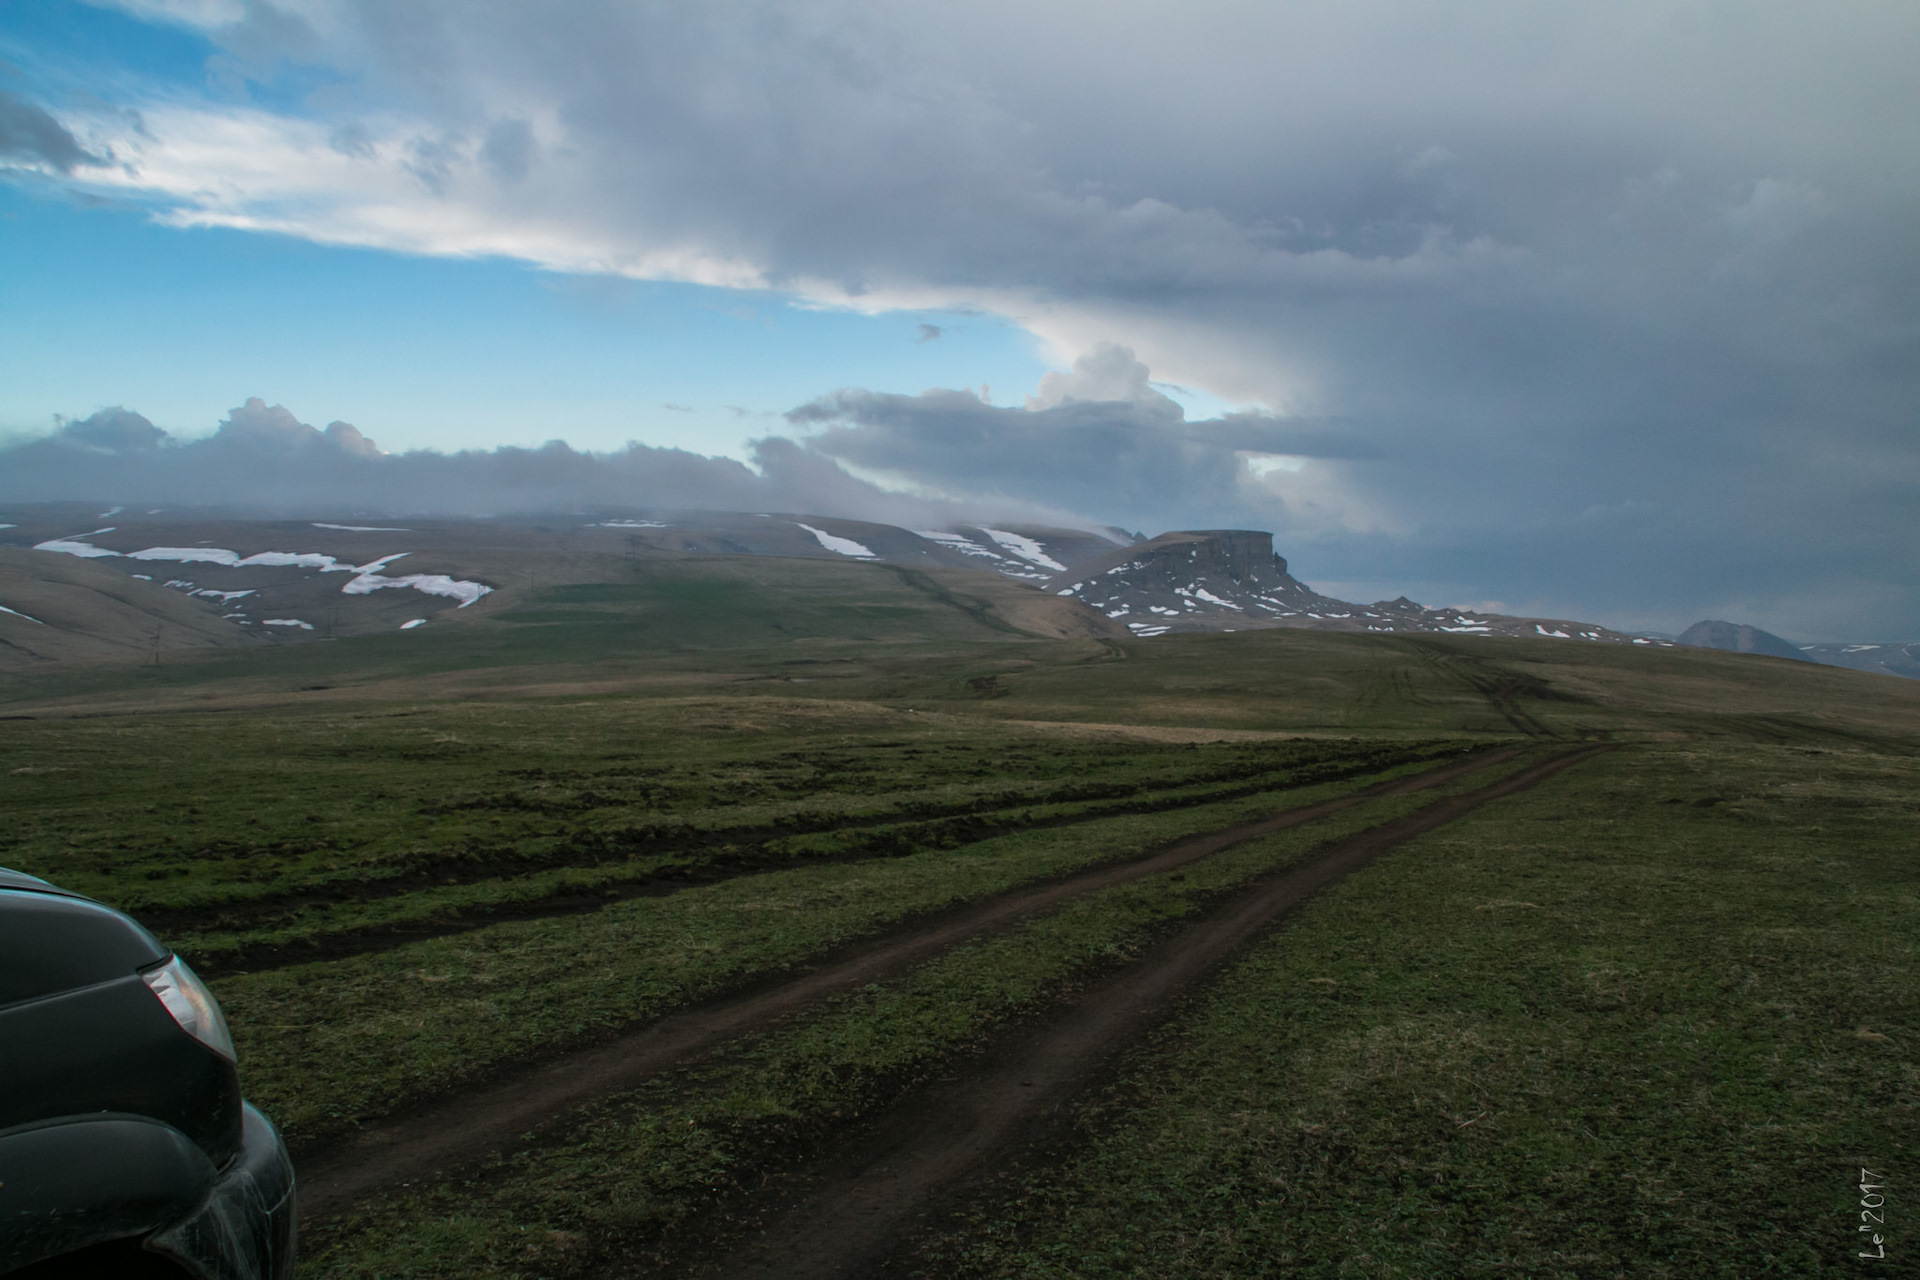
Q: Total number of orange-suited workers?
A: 0